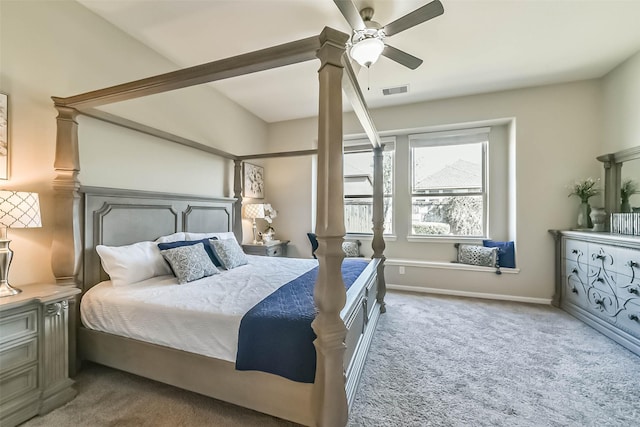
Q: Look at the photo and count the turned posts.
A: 4